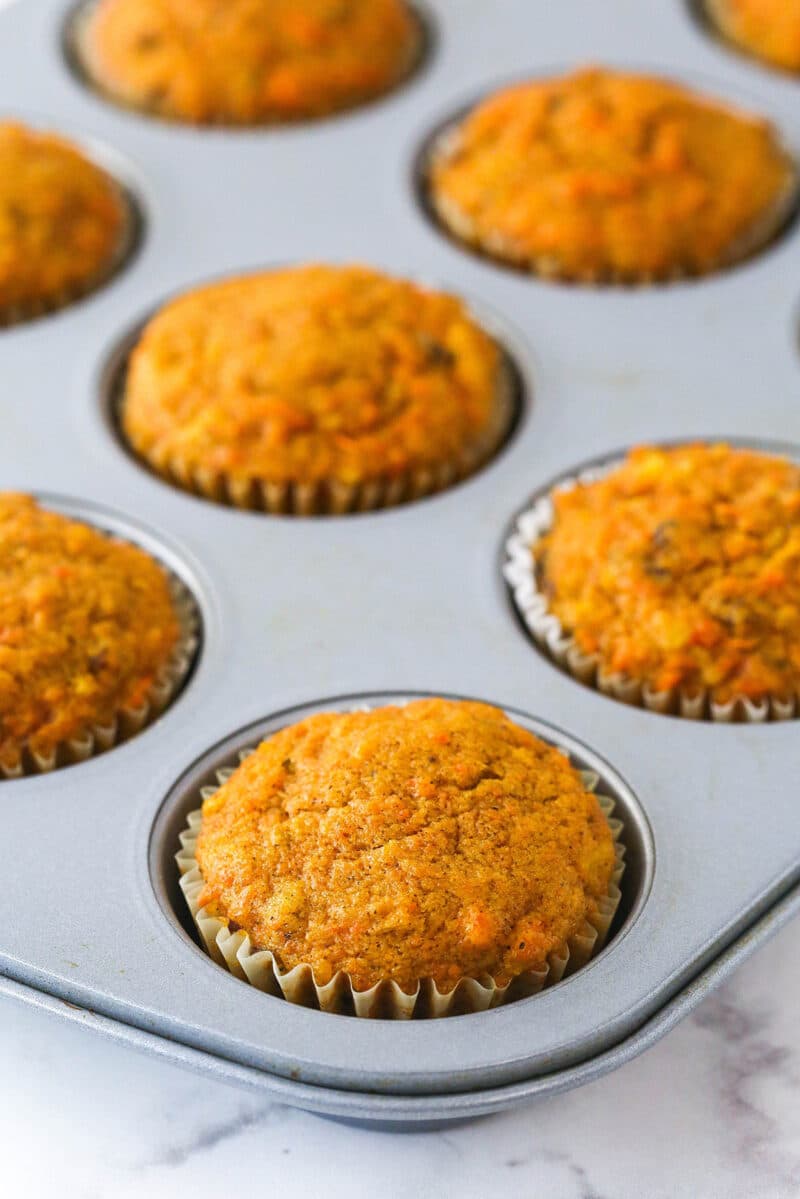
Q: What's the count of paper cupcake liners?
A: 8